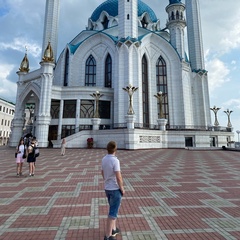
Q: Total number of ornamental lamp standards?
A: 5